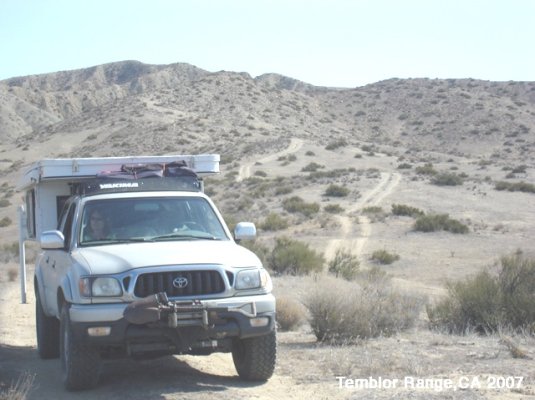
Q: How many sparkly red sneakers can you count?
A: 0